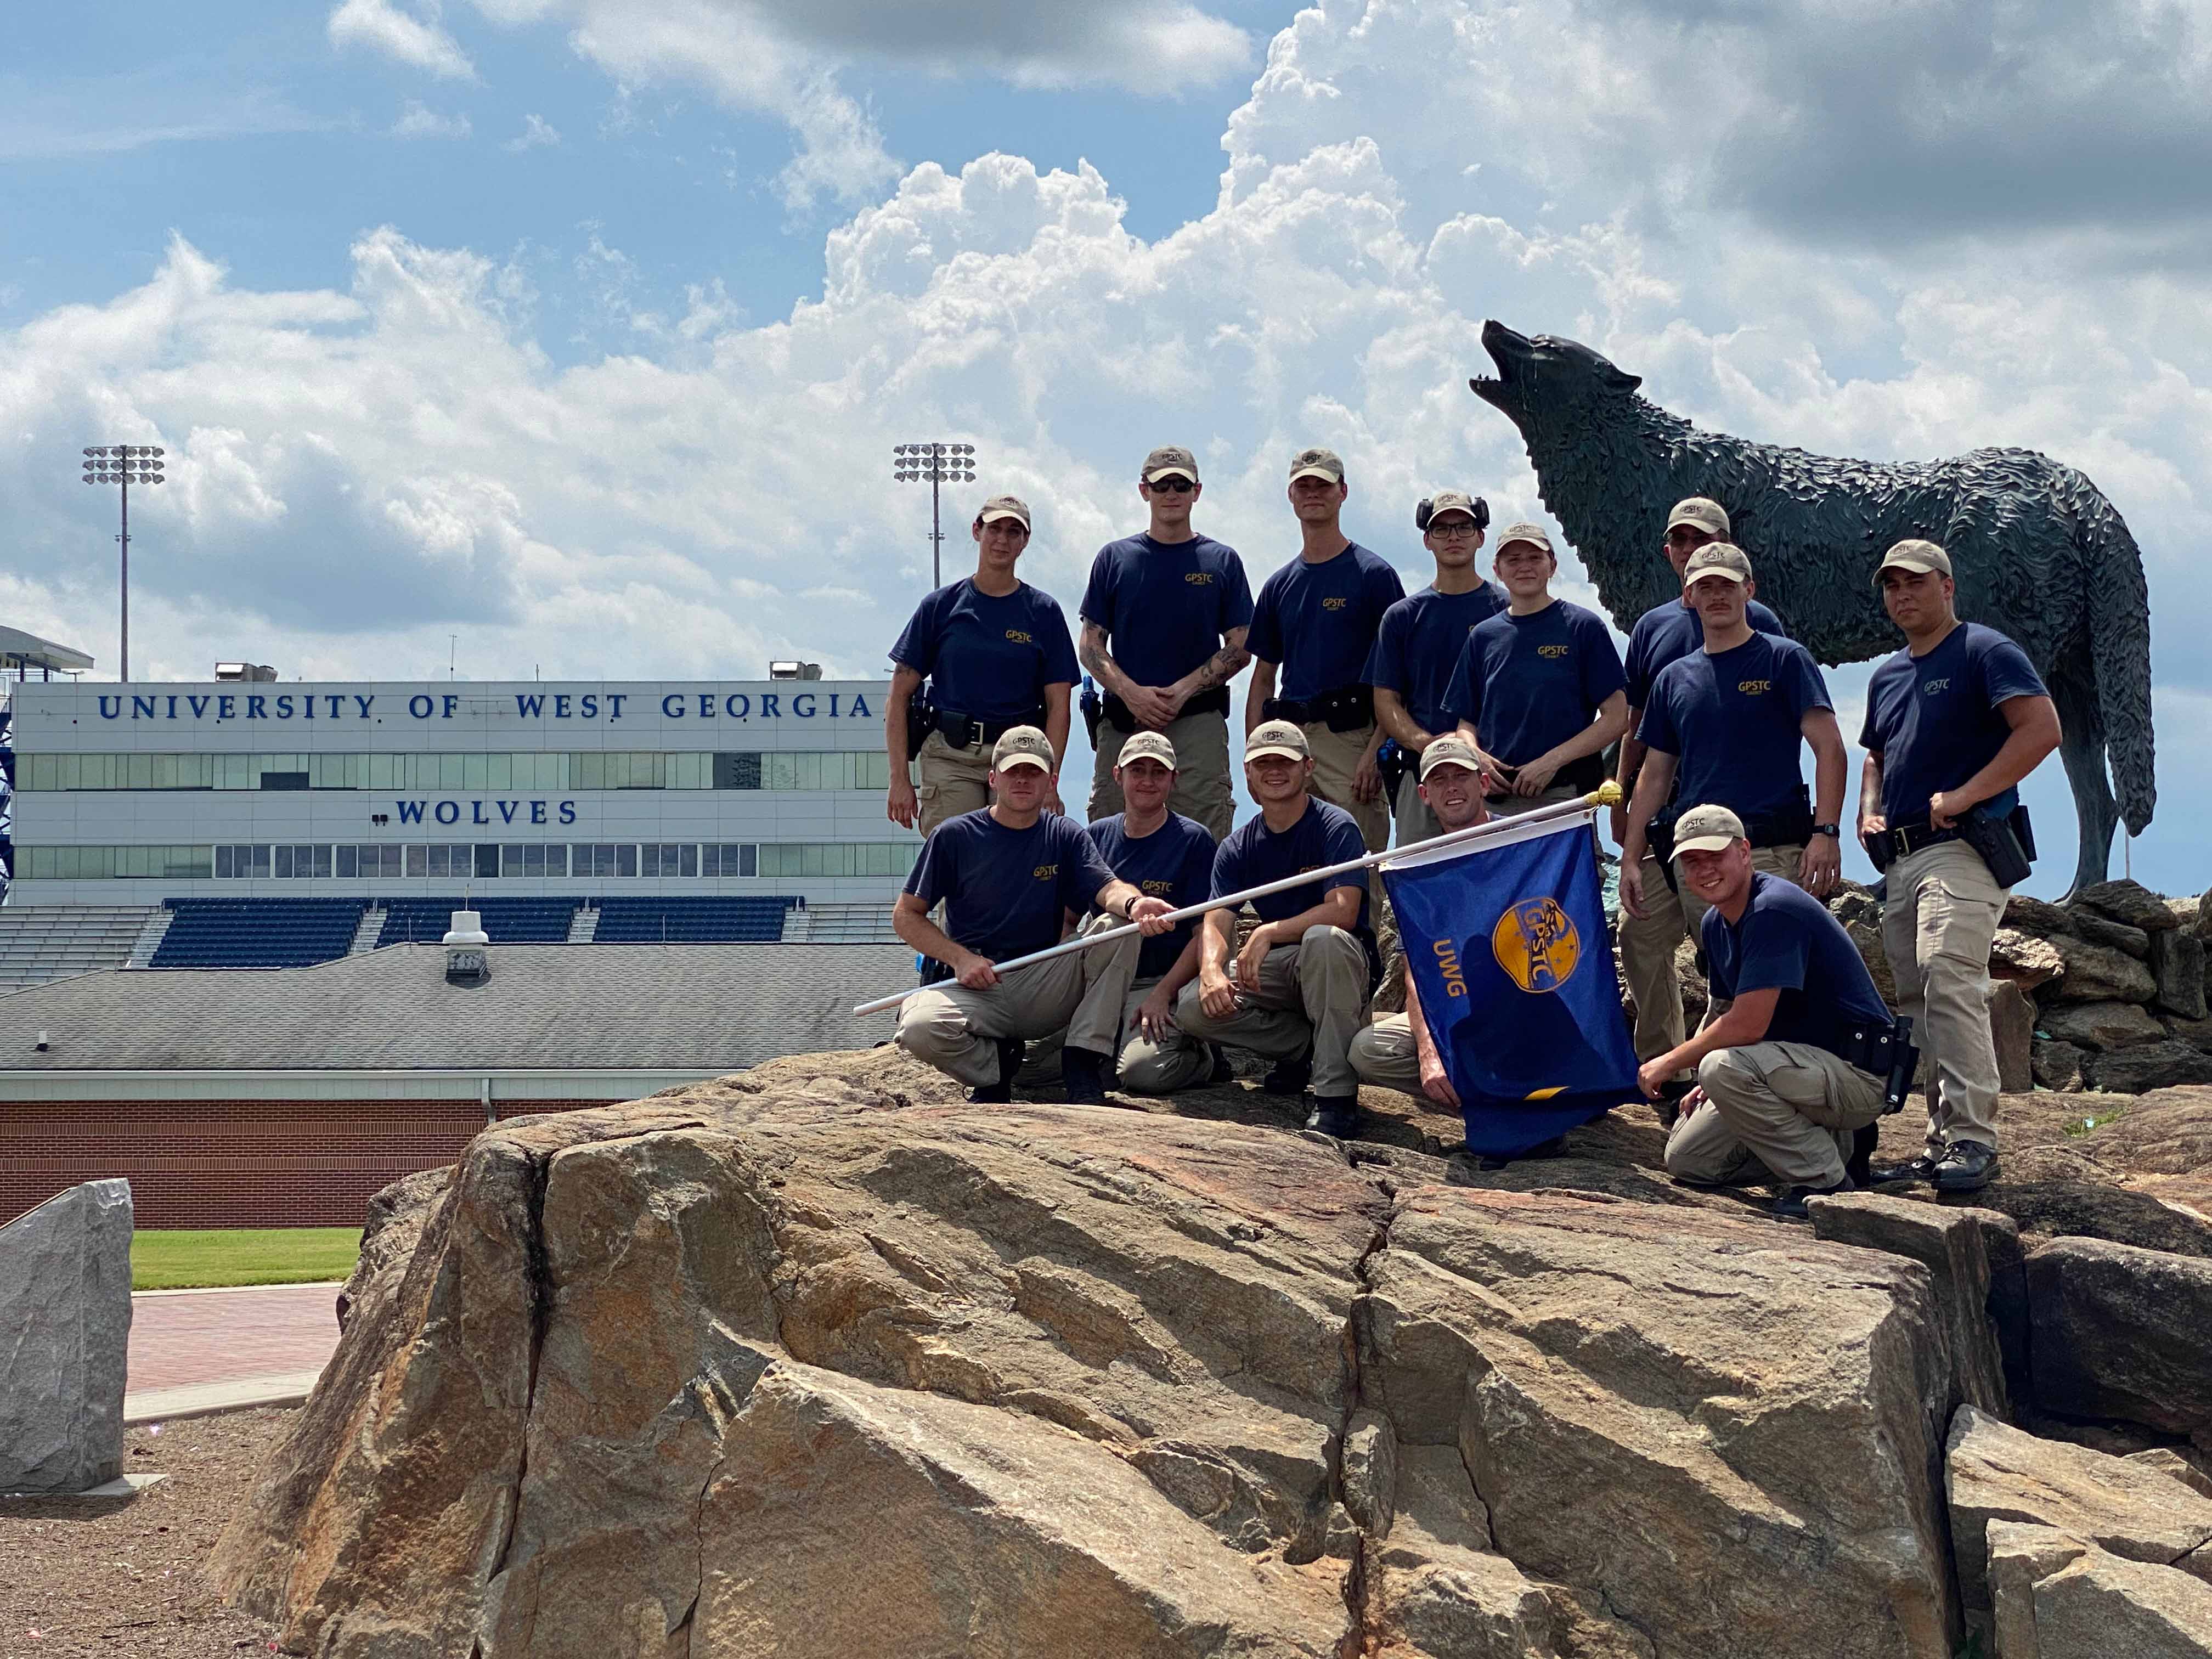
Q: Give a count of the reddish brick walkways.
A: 1